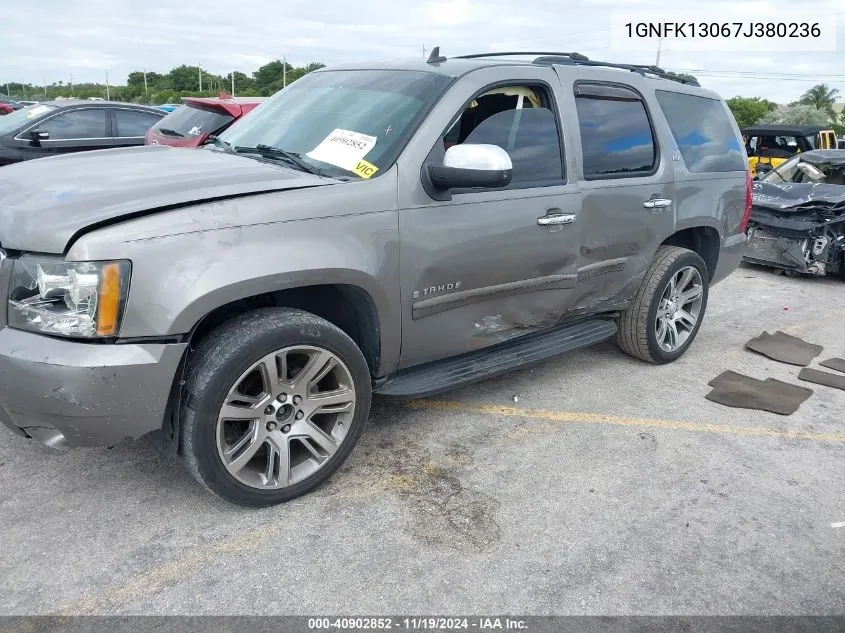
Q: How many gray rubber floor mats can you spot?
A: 4